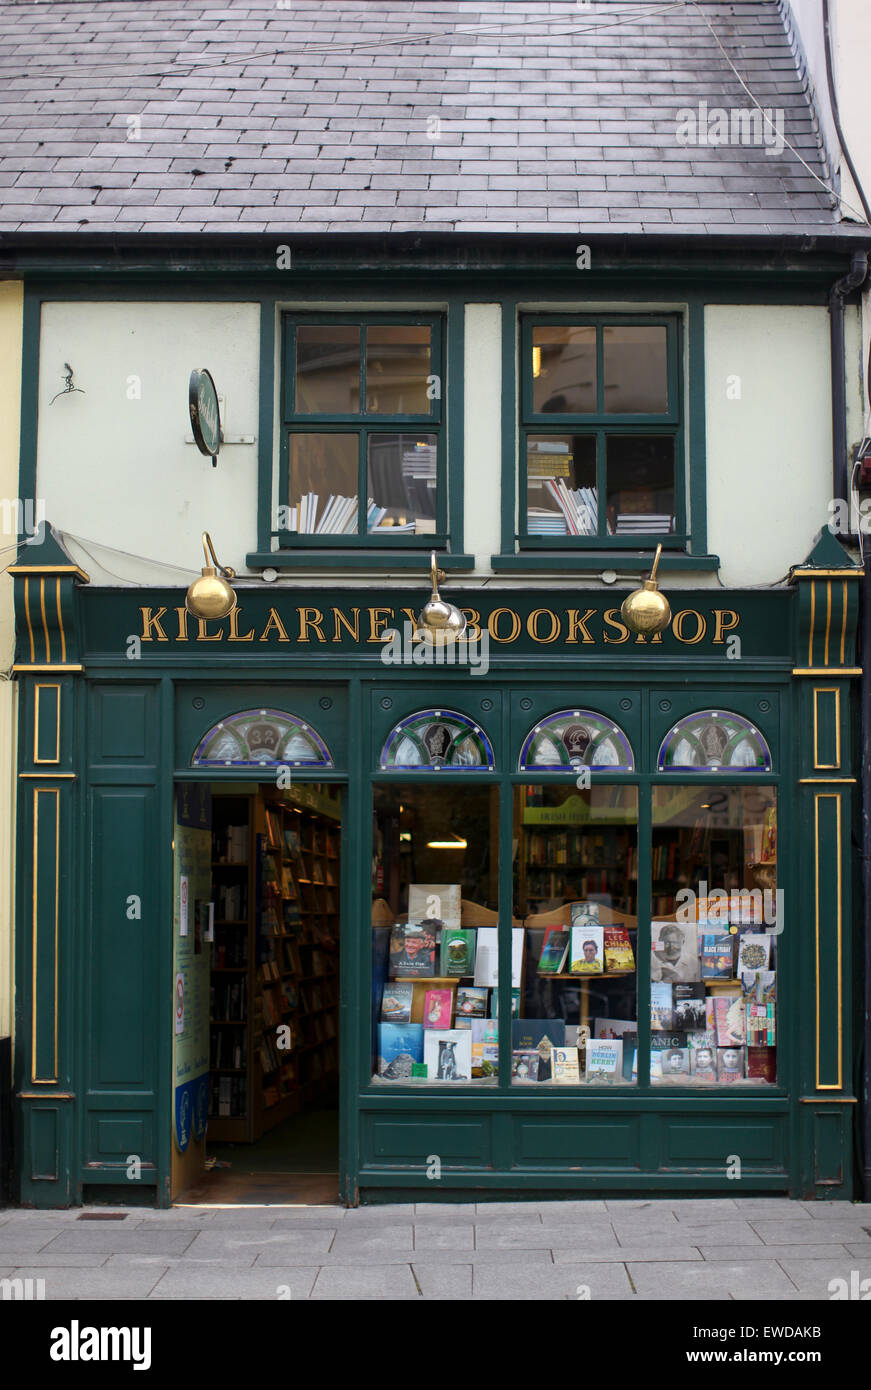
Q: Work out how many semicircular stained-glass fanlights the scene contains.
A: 4